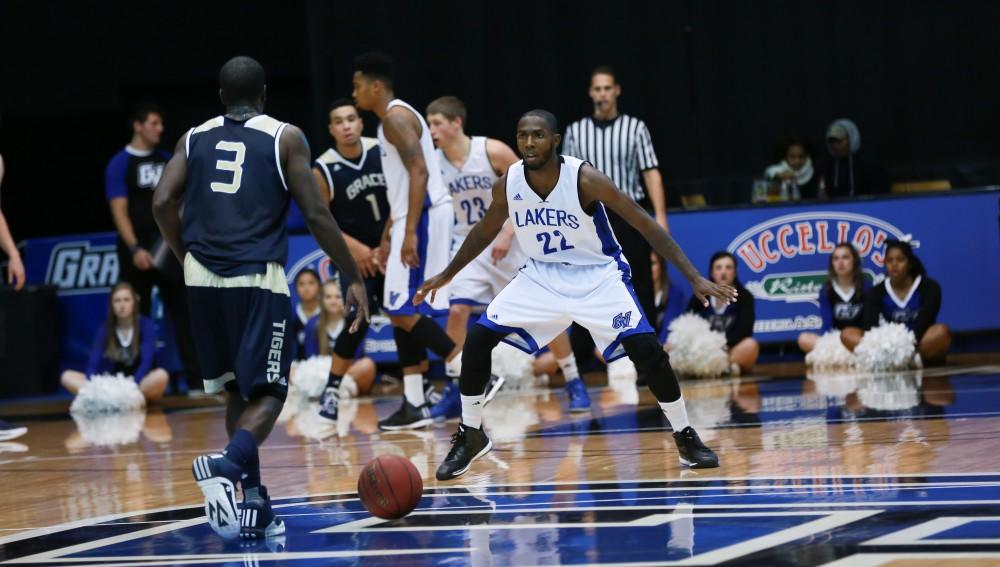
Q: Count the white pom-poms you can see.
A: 6